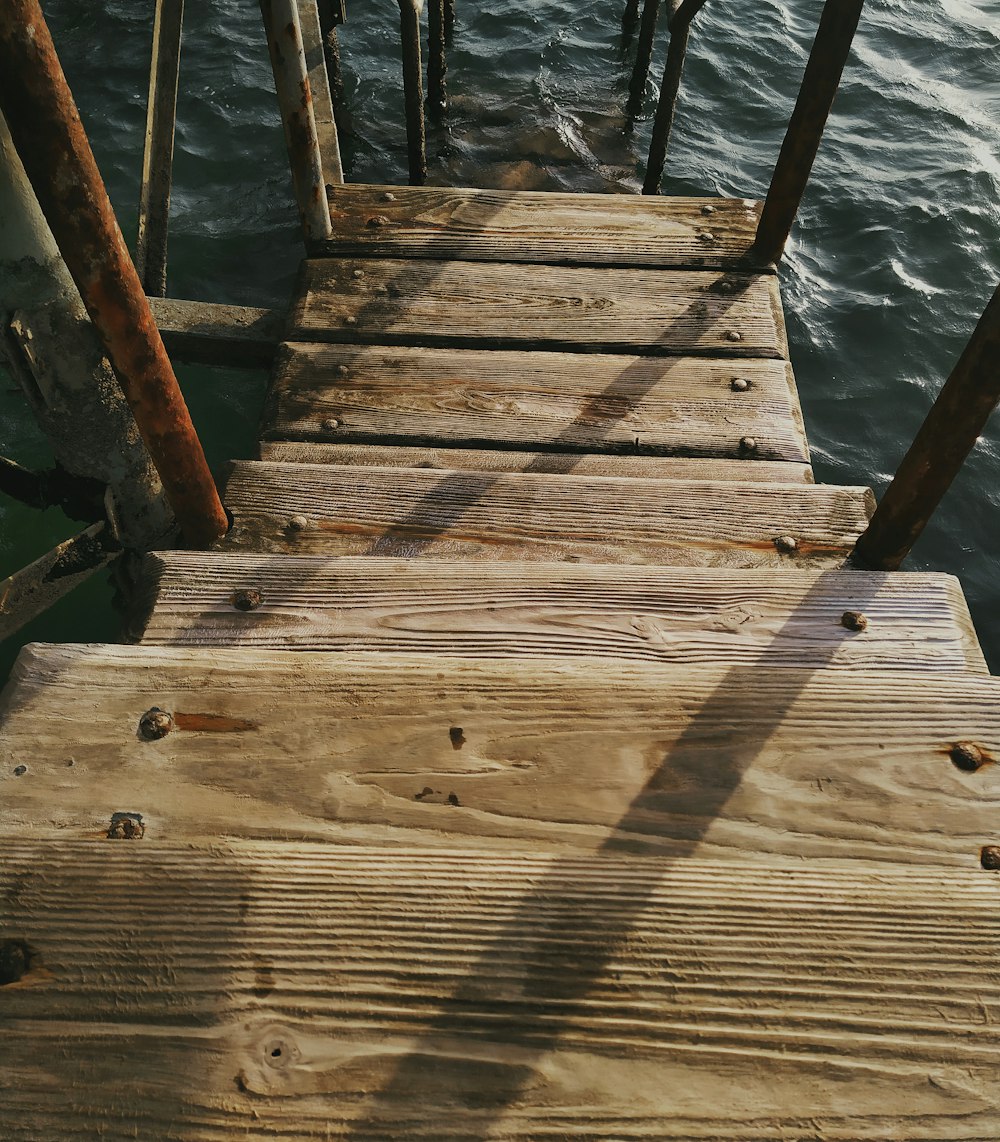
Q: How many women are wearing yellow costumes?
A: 0